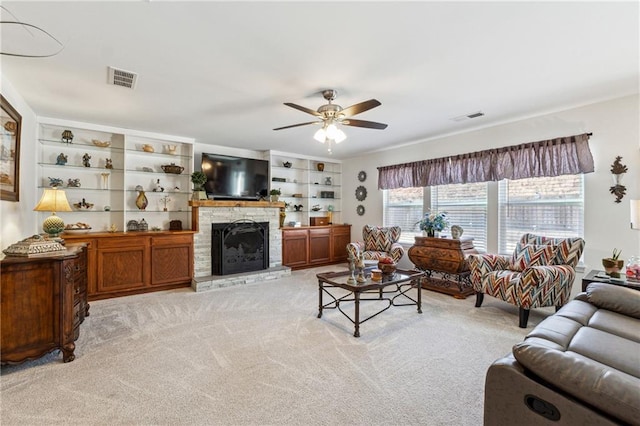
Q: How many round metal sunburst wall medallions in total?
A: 3